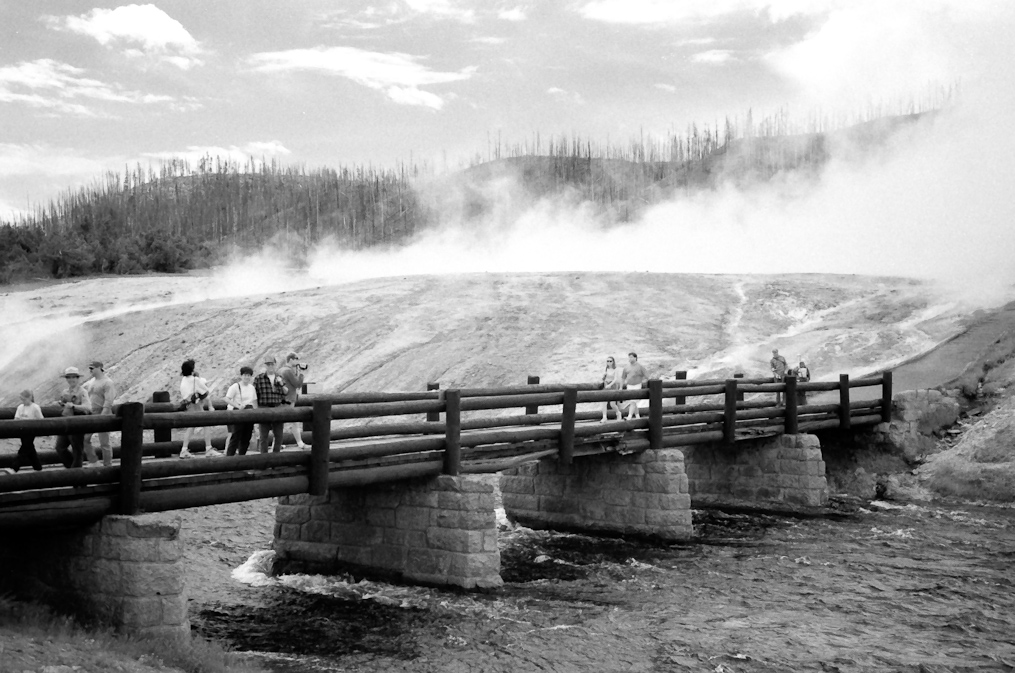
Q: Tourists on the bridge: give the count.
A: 11